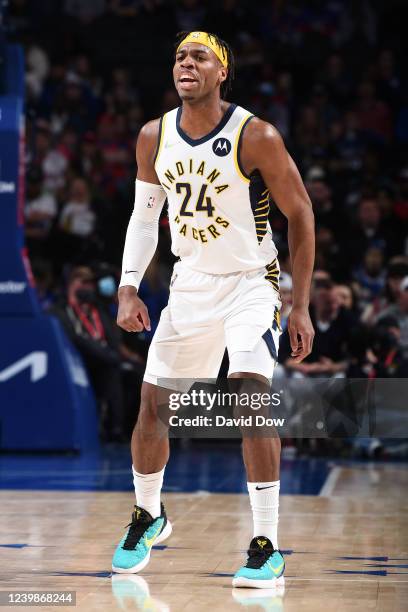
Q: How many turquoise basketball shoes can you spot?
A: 2